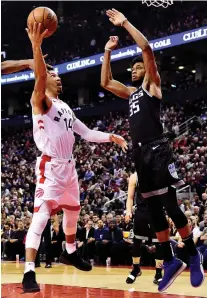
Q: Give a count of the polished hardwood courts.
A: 1